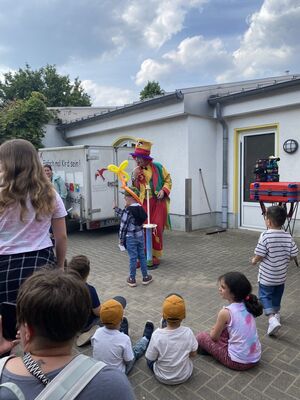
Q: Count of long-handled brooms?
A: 1